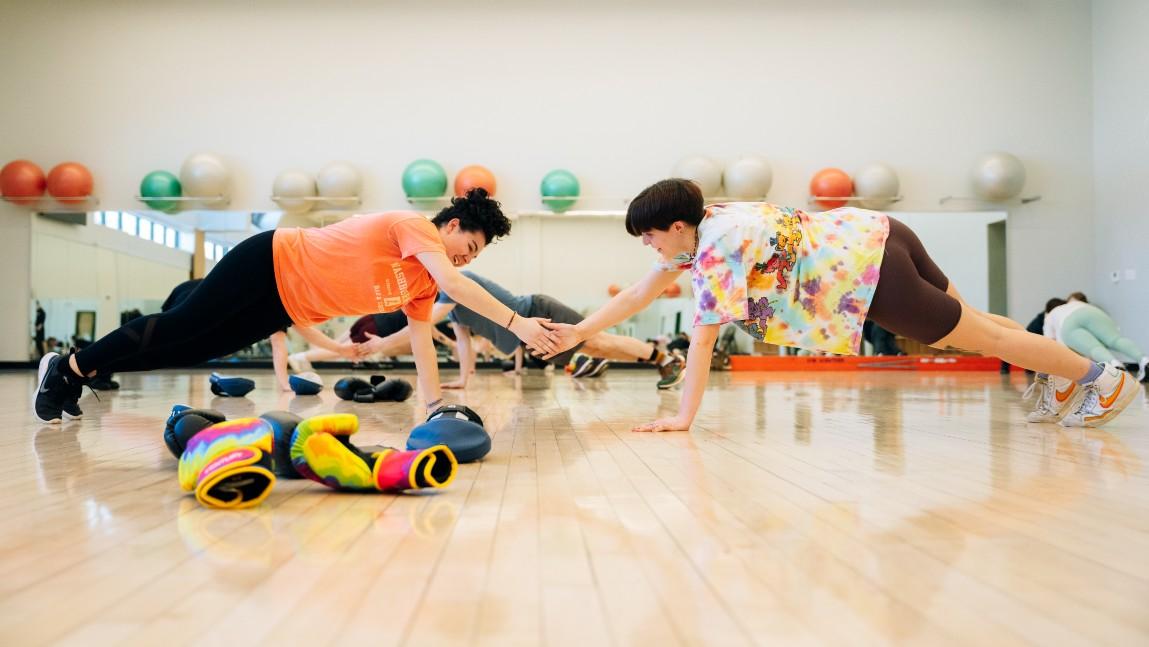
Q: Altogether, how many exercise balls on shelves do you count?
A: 14